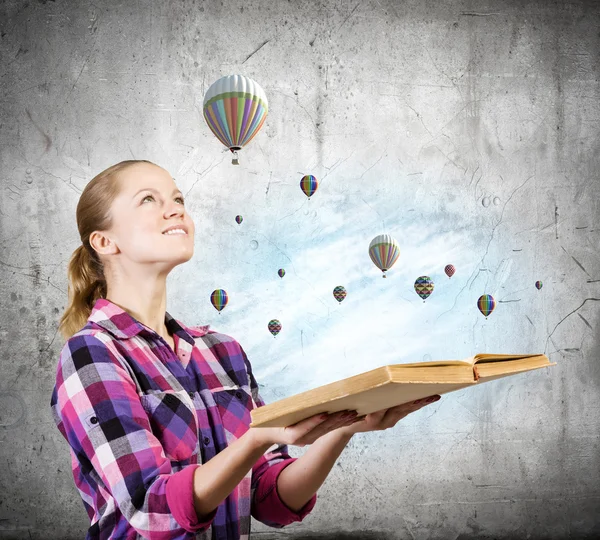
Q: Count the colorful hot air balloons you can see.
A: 12